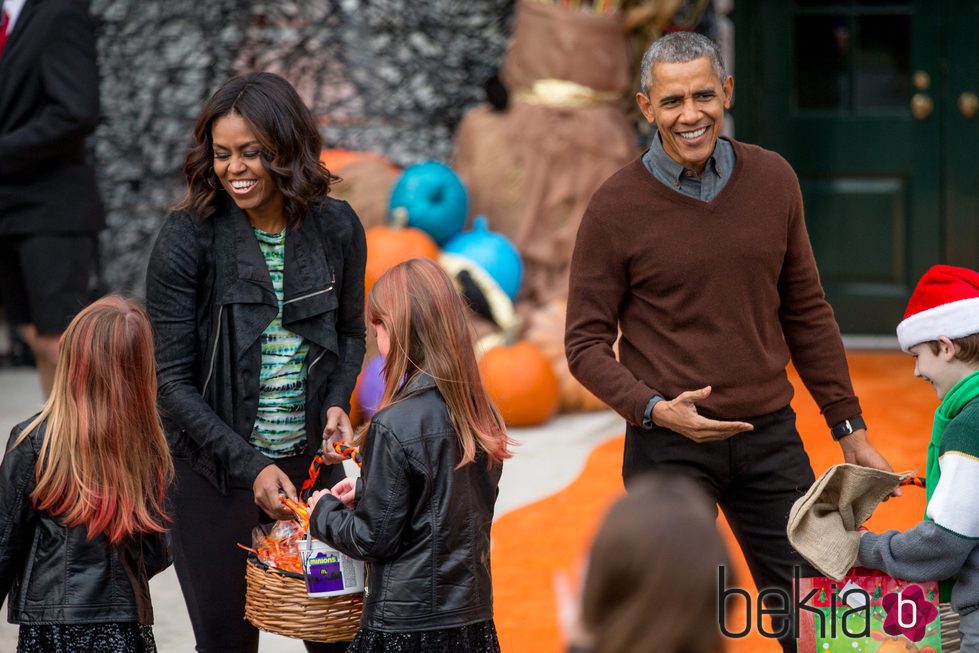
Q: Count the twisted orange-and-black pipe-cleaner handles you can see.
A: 2